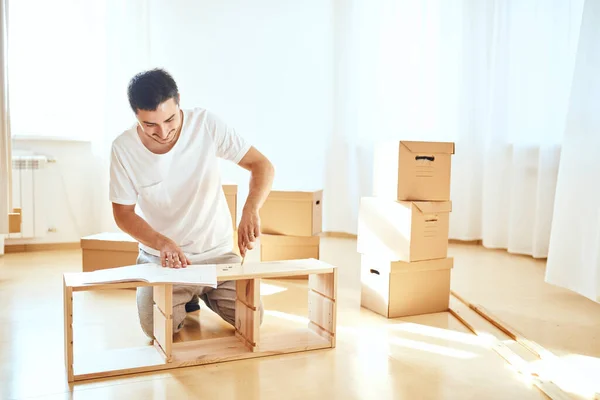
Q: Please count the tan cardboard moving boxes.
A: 7